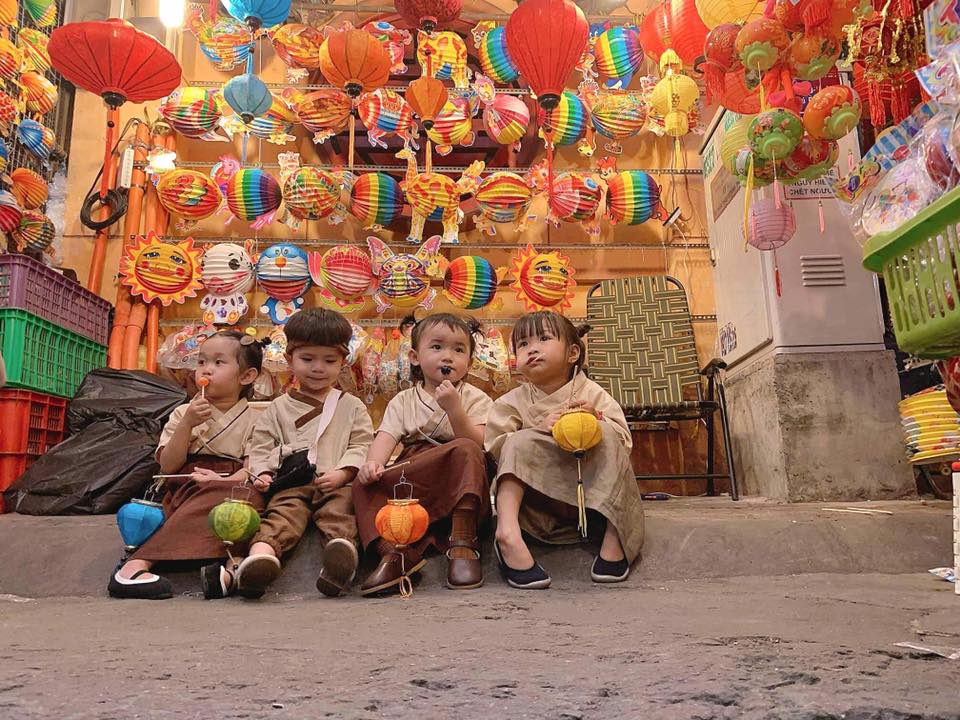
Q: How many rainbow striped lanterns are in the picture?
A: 7